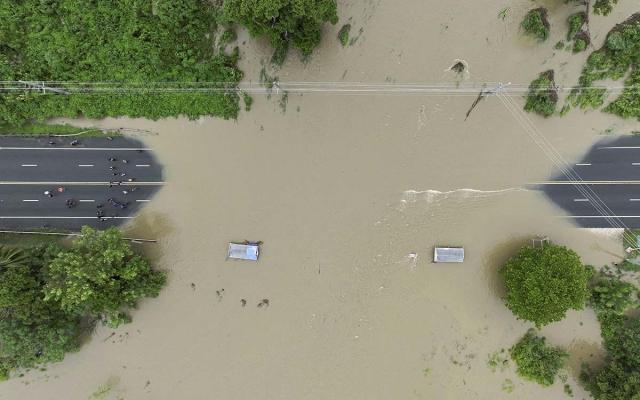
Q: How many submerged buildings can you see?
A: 2